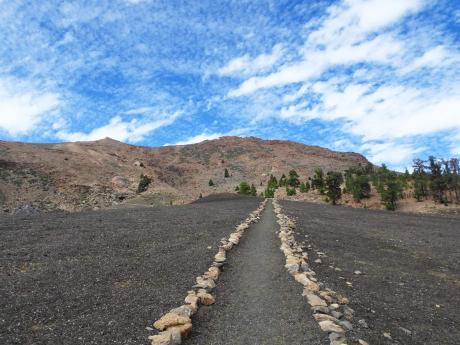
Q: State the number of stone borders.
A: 2